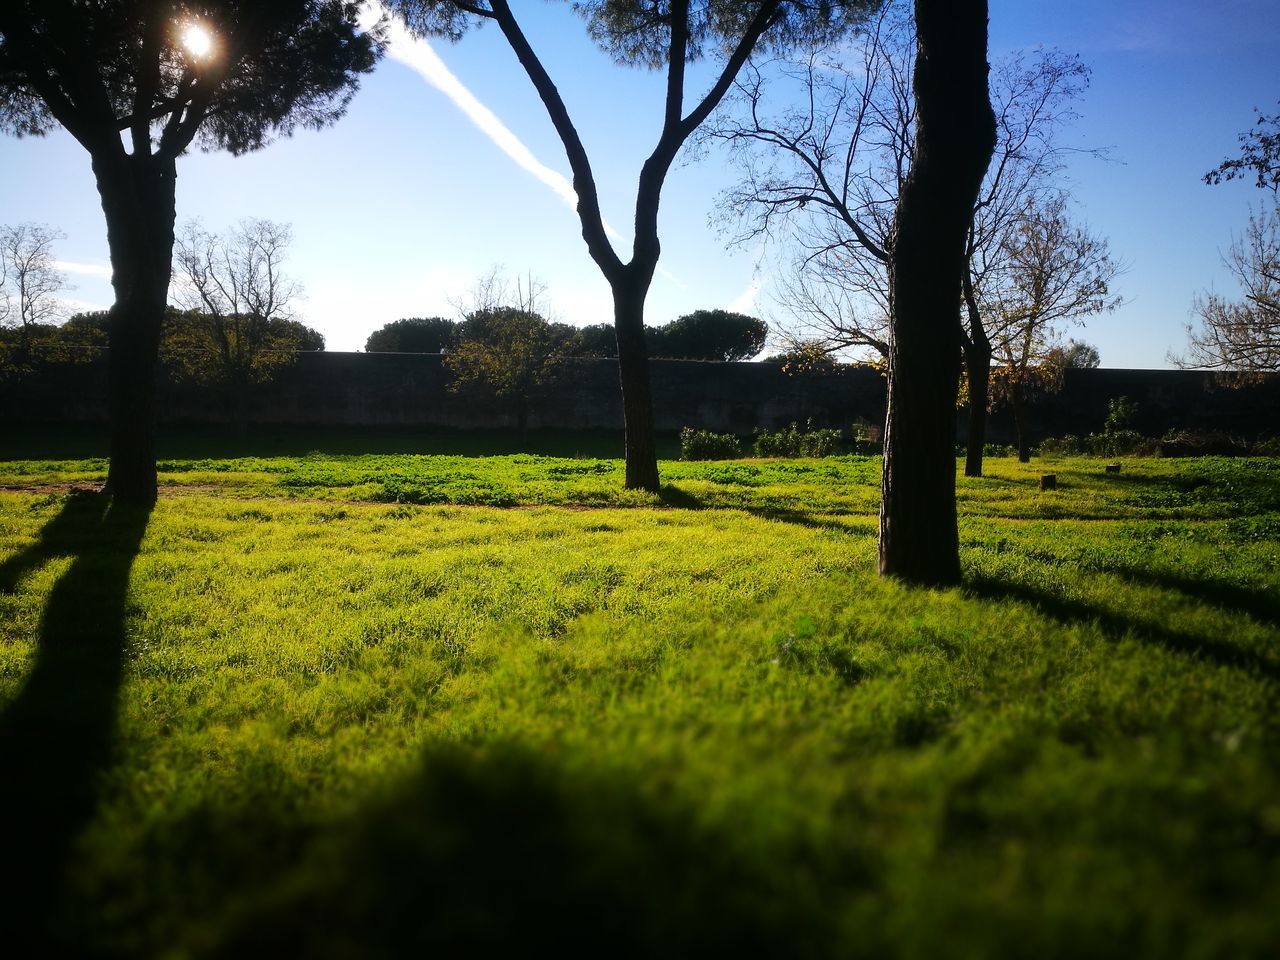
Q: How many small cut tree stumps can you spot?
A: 2